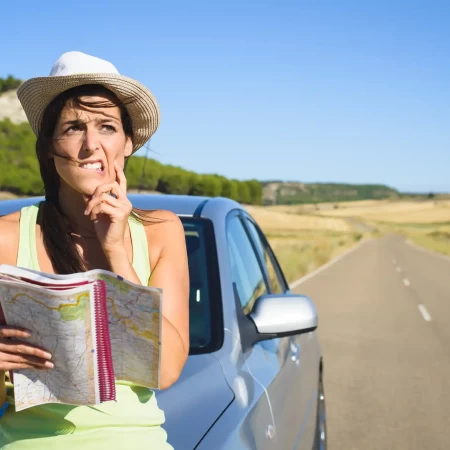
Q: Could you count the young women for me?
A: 1